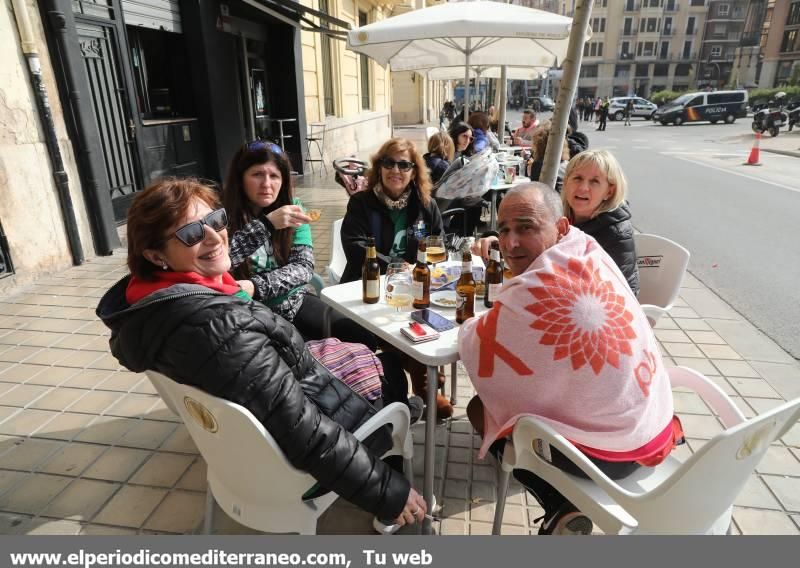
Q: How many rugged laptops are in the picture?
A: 0